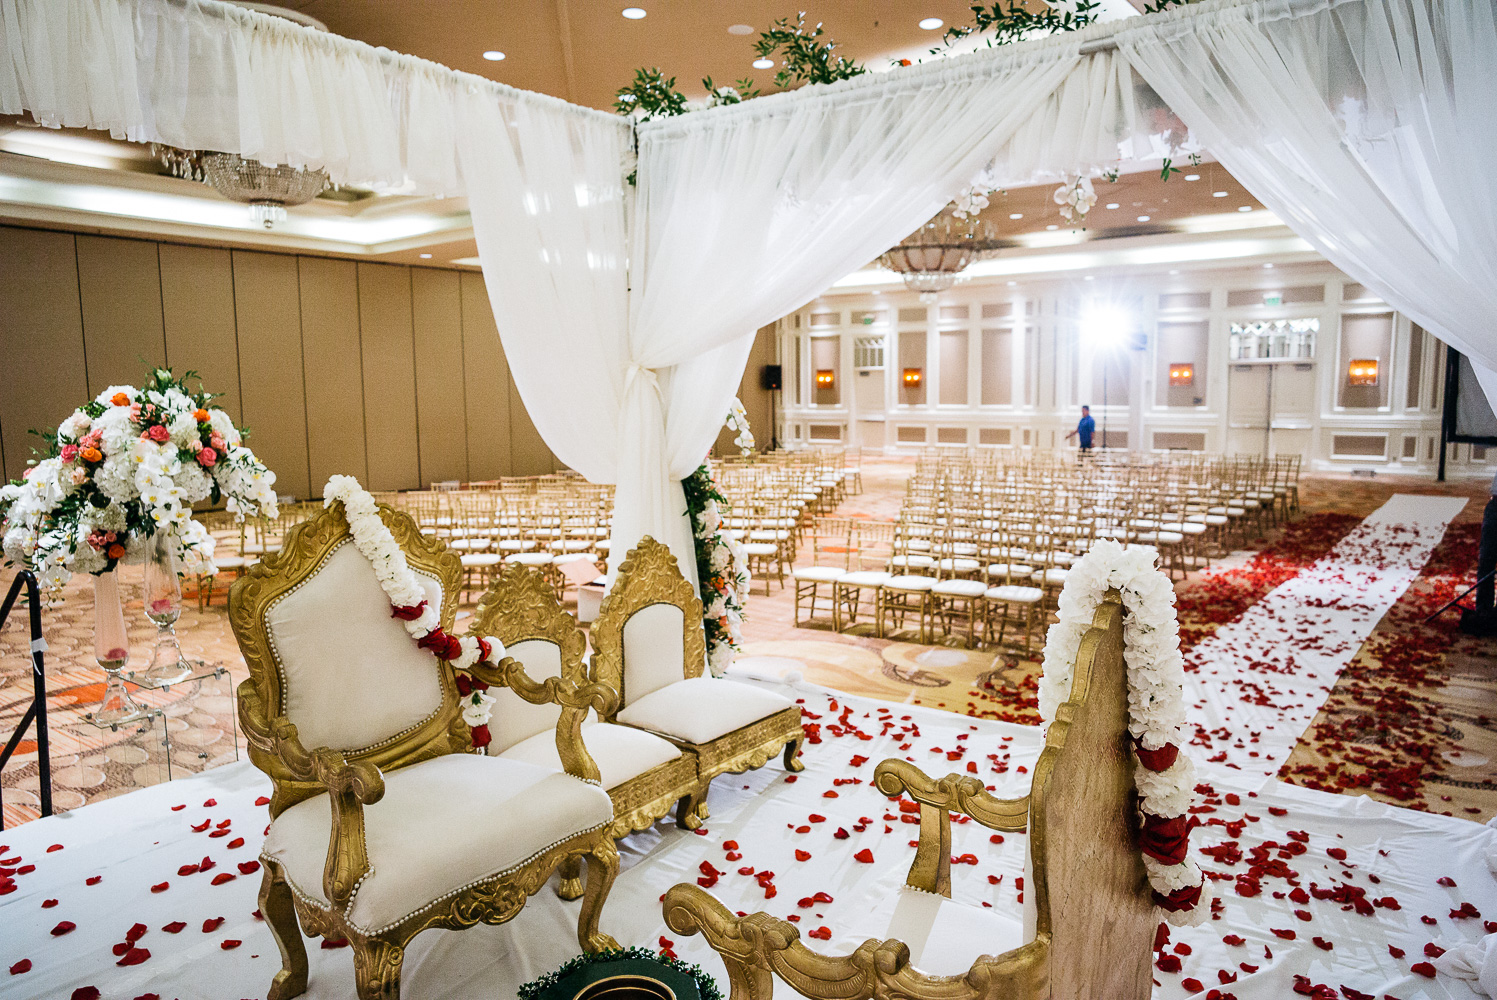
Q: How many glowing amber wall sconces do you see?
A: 4